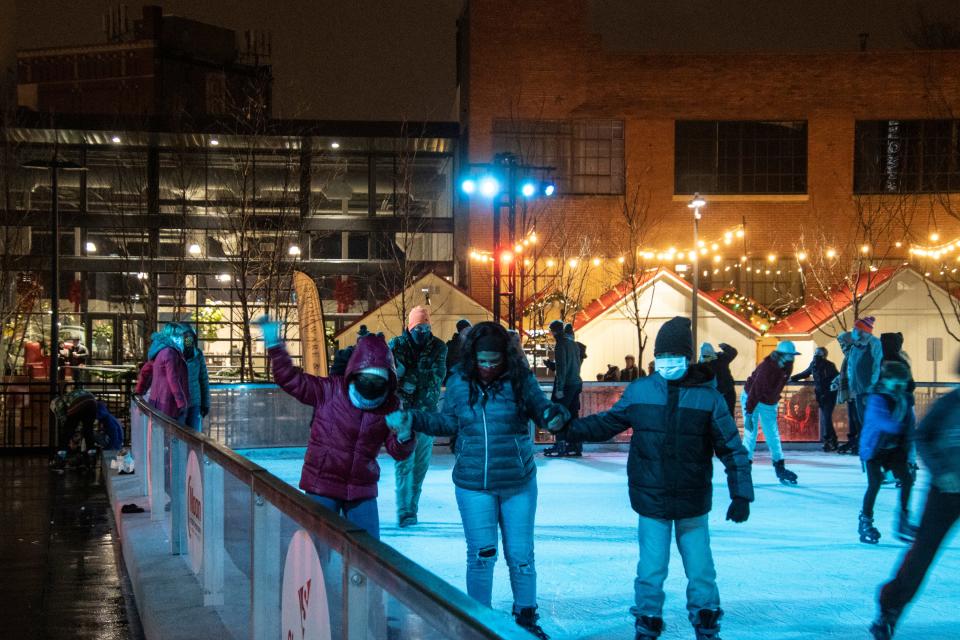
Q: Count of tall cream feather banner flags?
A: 1